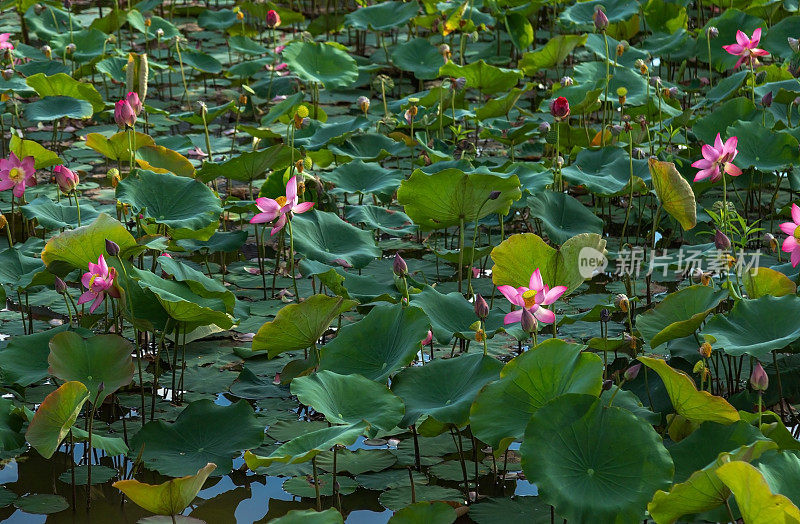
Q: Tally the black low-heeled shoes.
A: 0